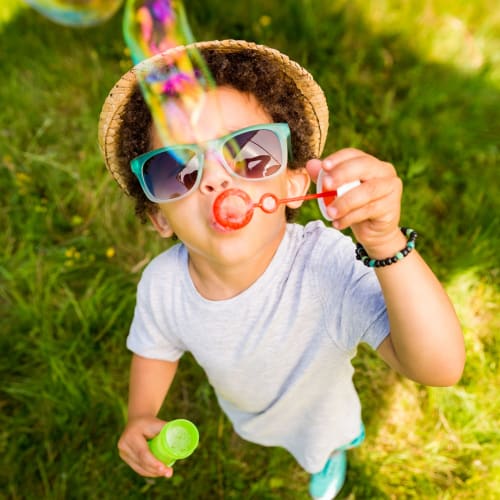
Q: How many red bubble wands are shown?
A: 1